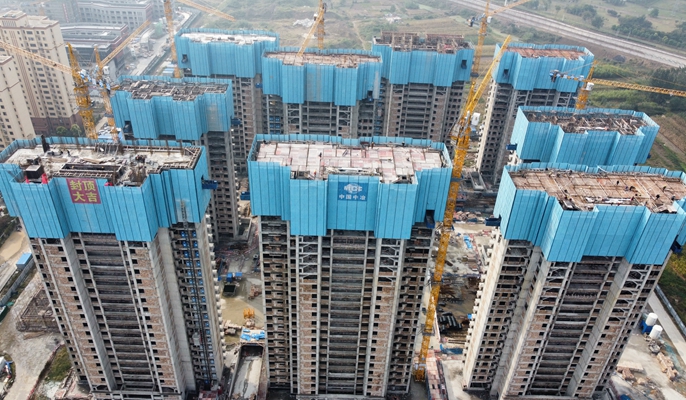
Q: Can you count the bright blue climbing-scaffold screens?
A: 9